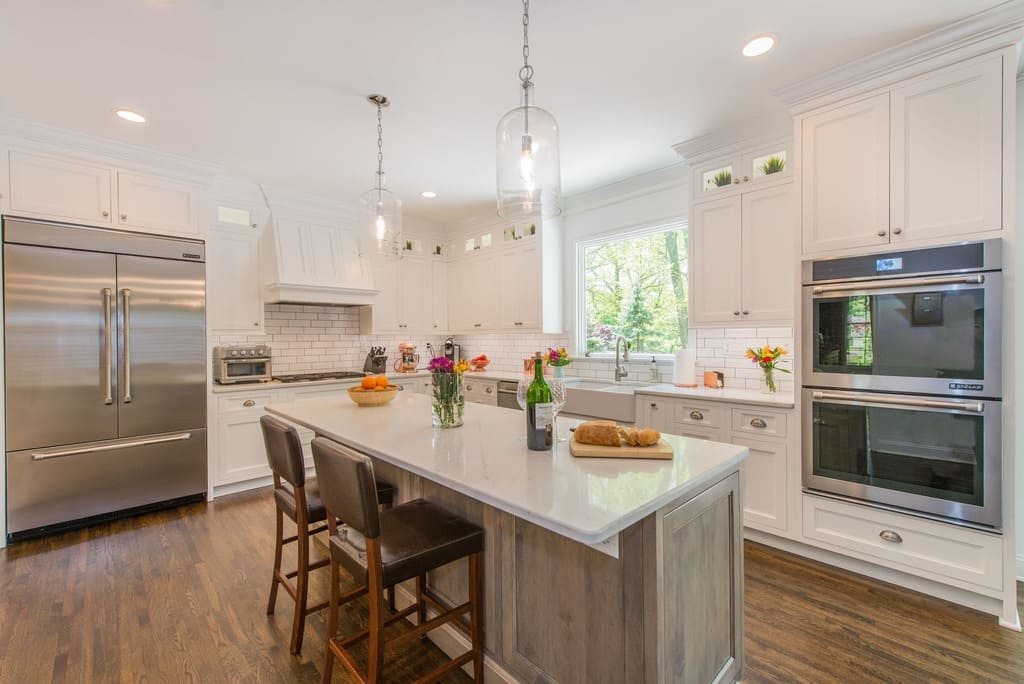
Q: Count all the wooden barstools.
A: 2